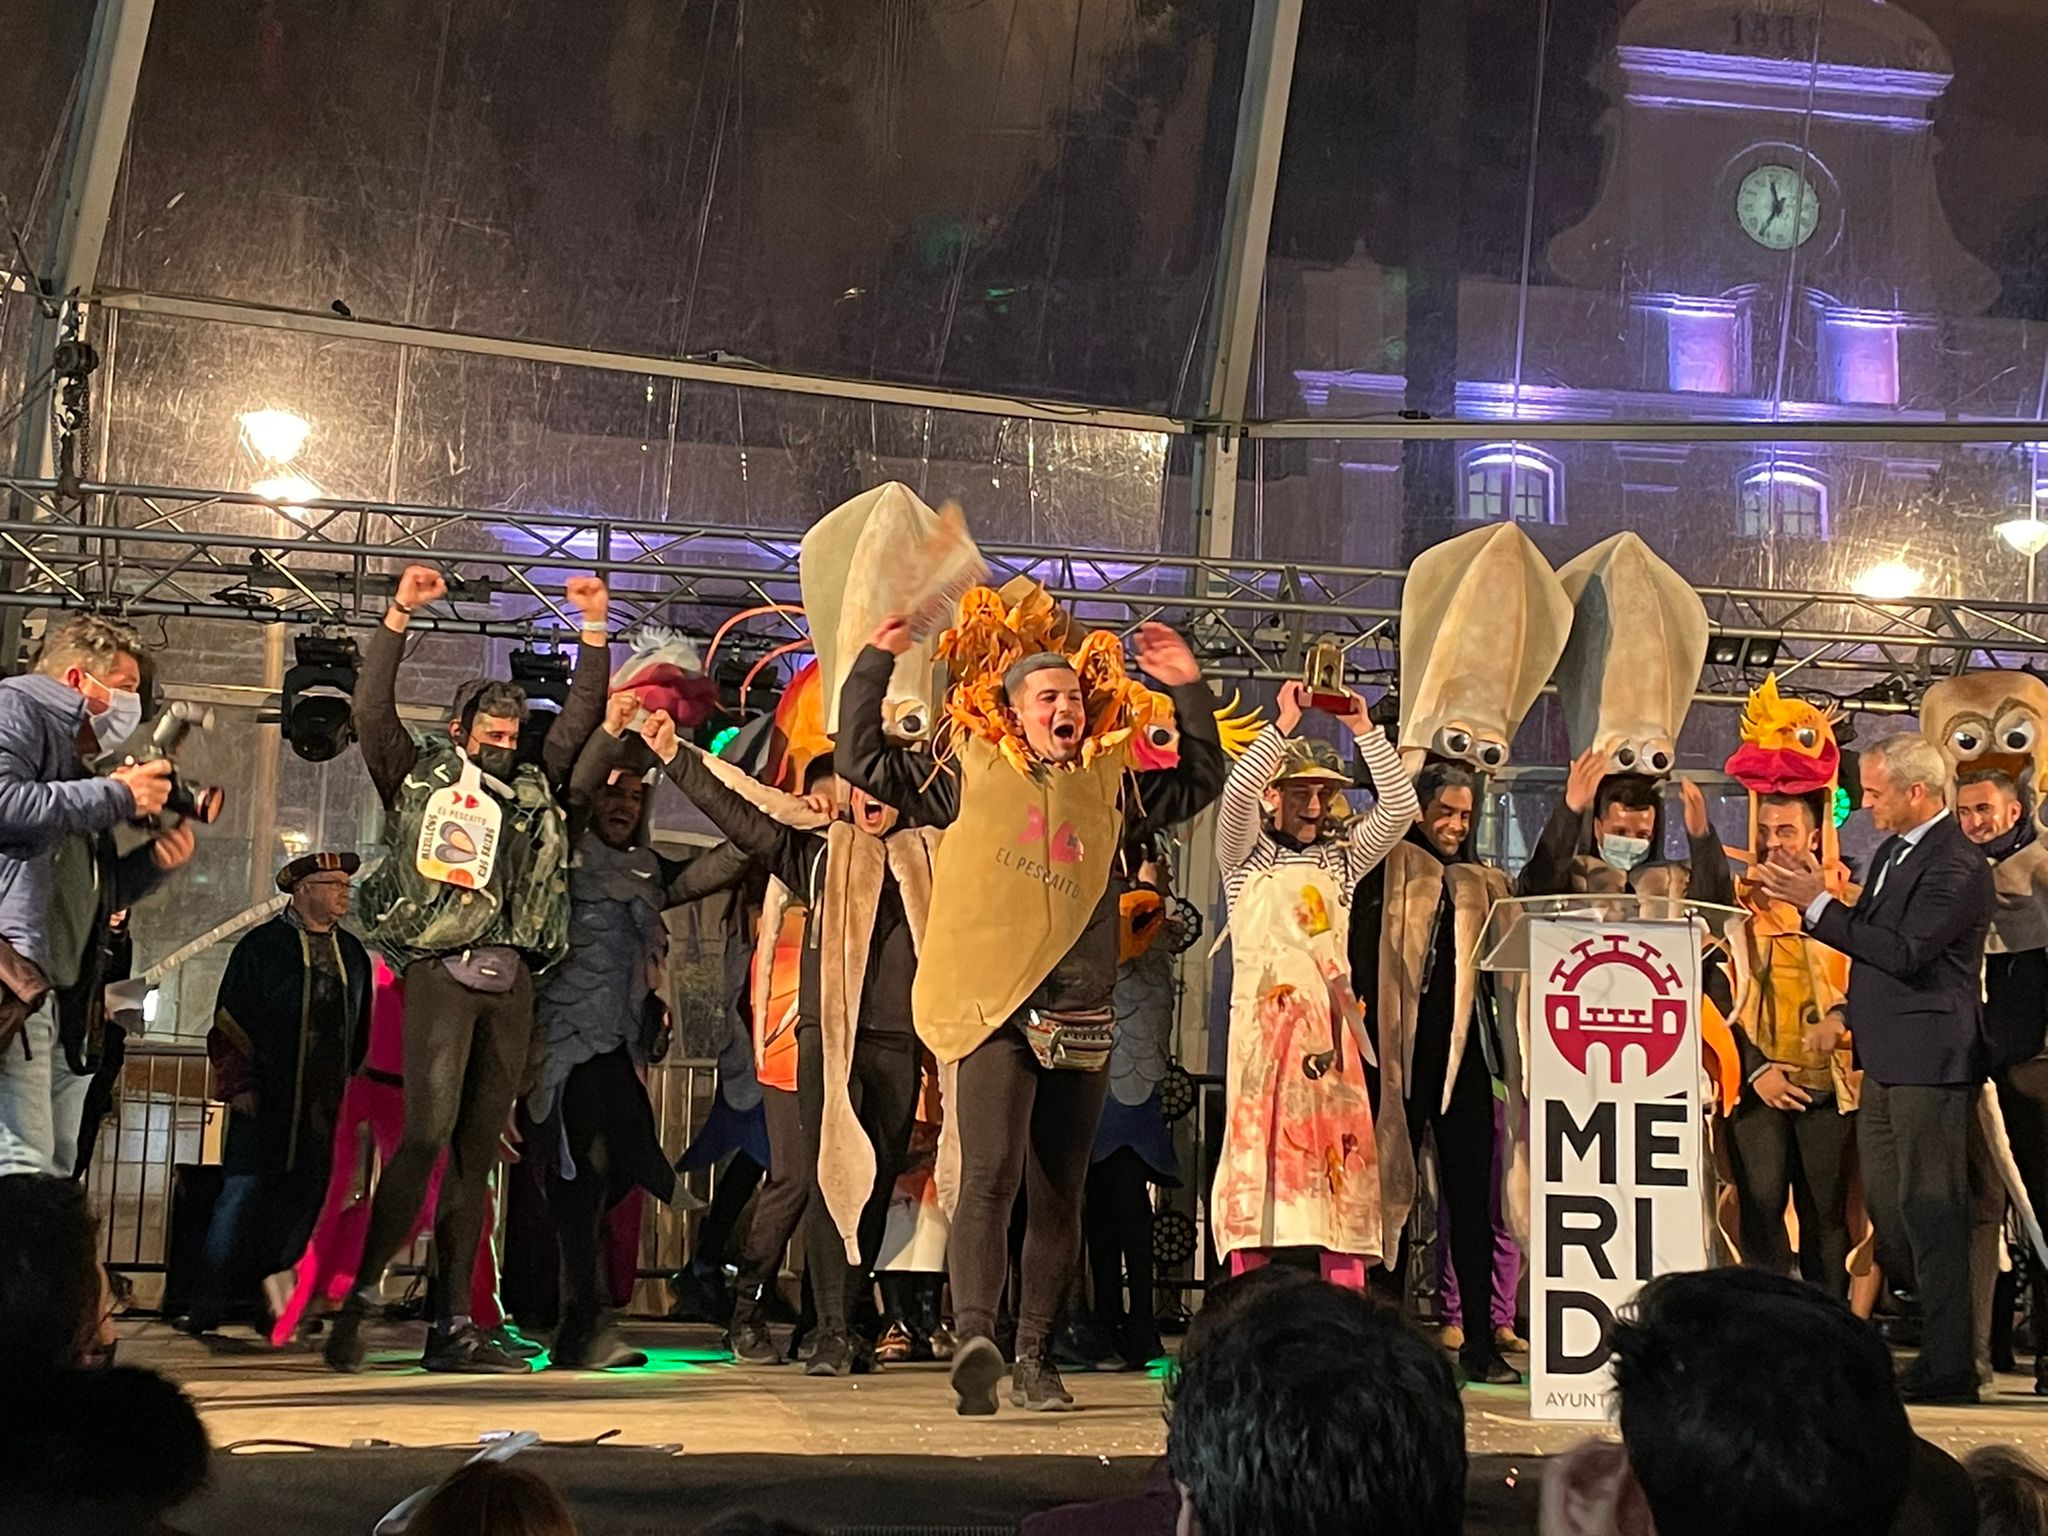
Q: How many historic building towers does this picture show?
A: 1